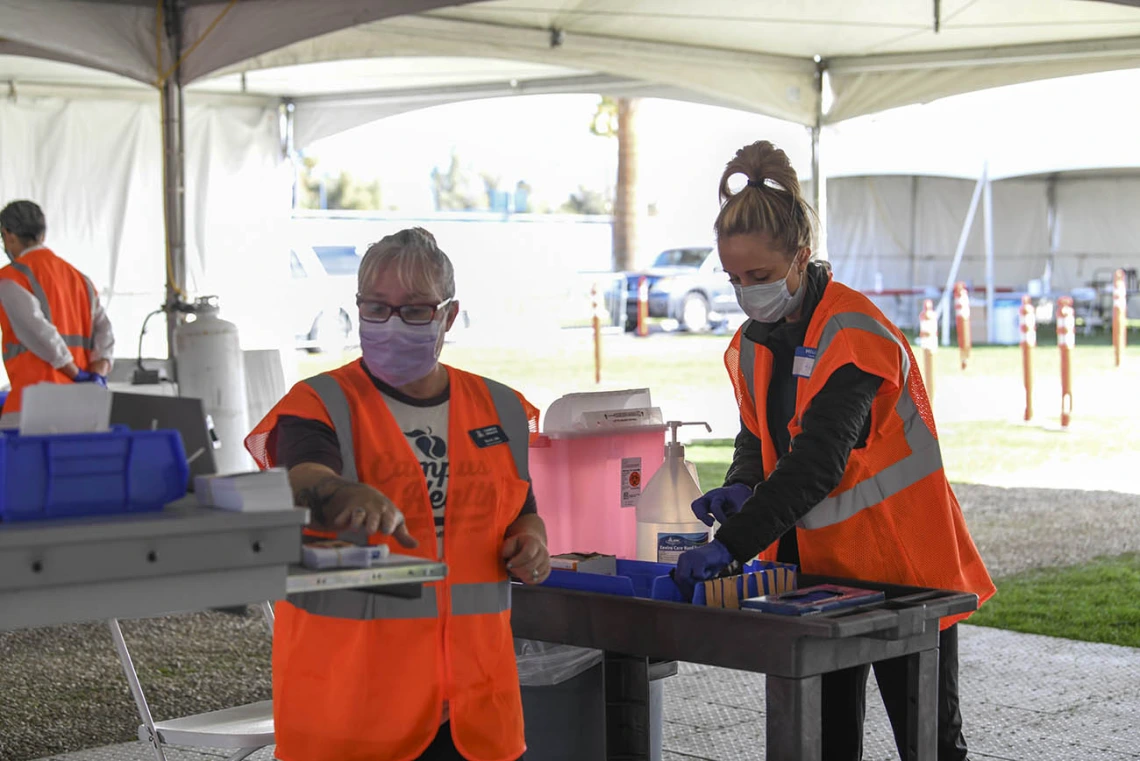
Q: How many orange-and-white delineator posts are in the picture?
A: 7